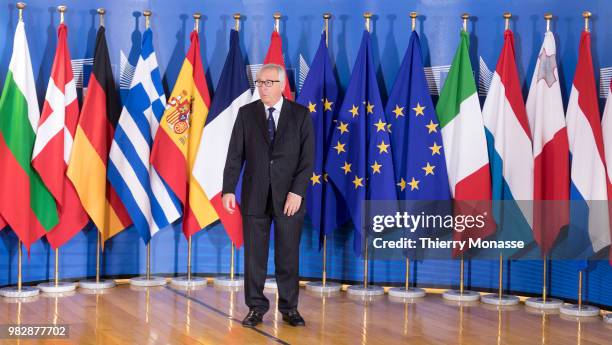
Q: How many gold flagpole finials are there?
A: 14